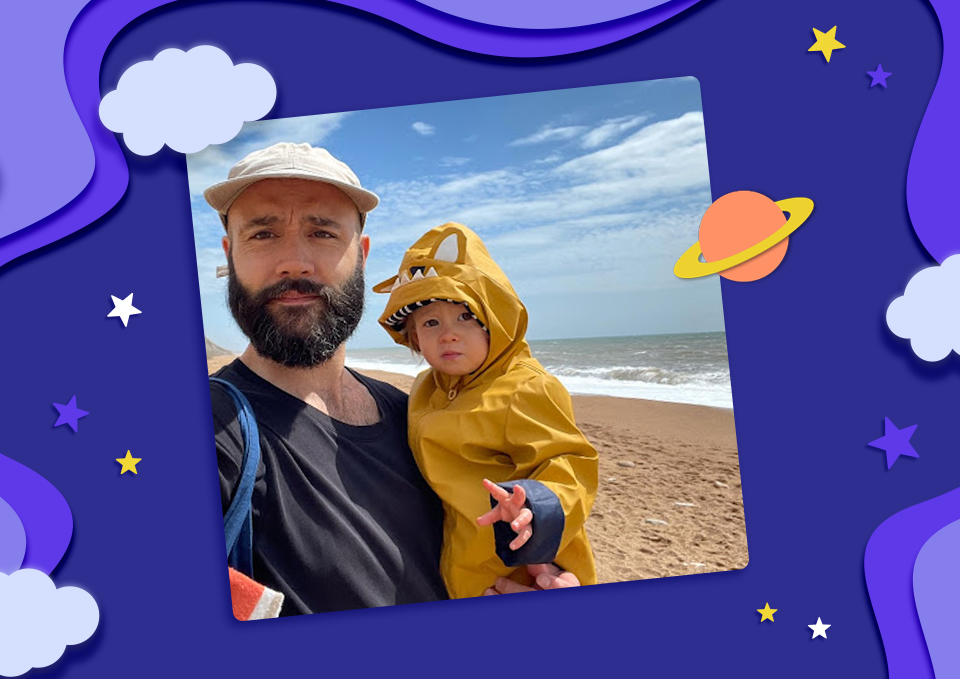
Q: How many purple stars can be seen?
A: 3